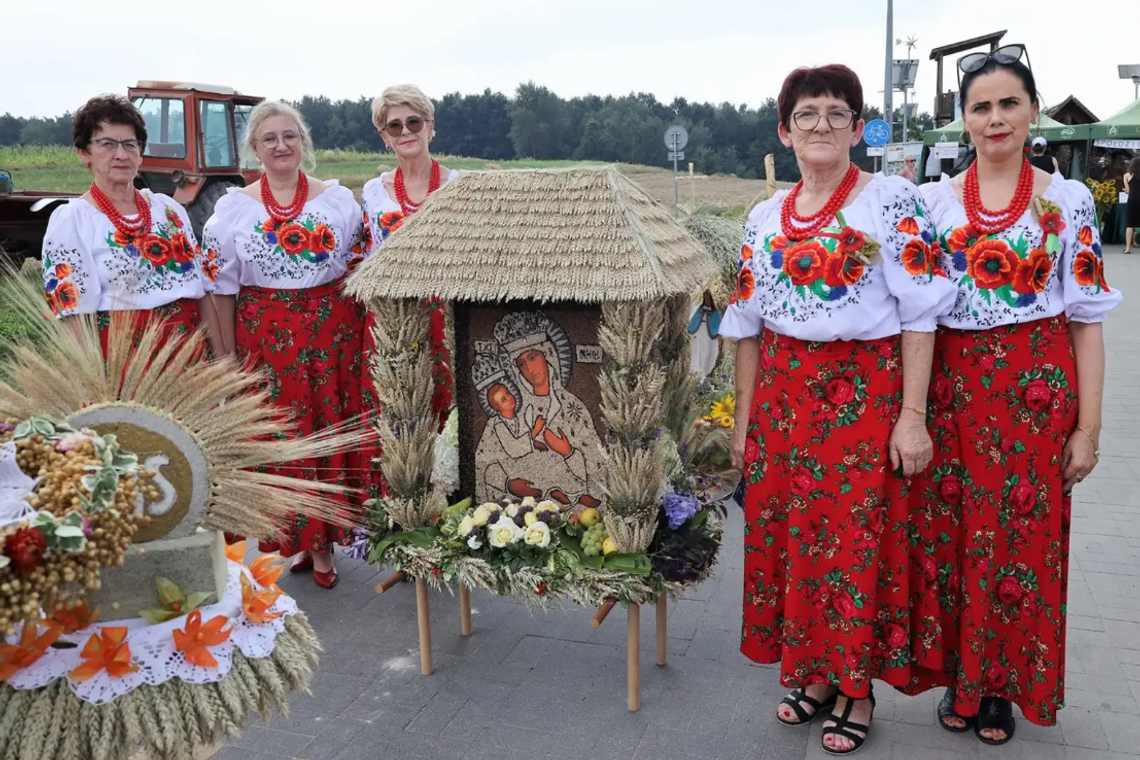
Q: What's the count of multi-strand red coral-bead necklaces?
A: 5